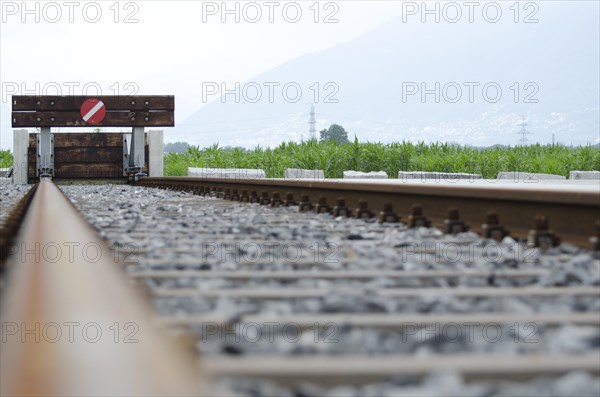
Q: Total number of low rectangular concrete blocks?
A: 6